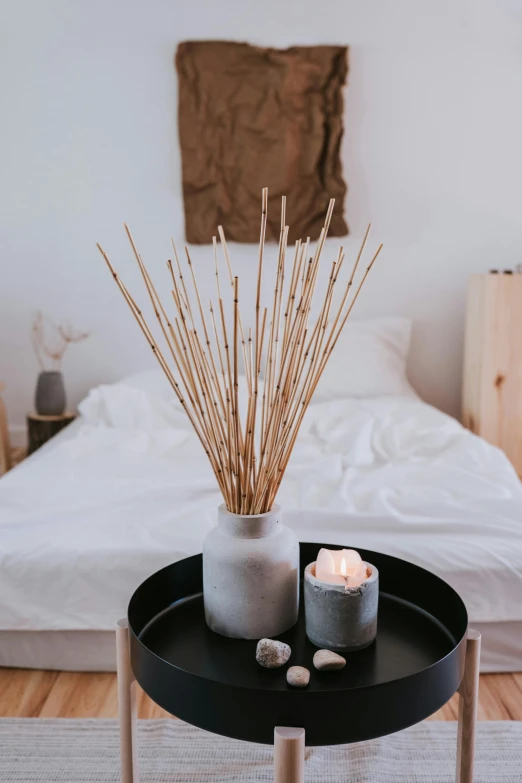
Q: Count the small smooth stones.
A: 3